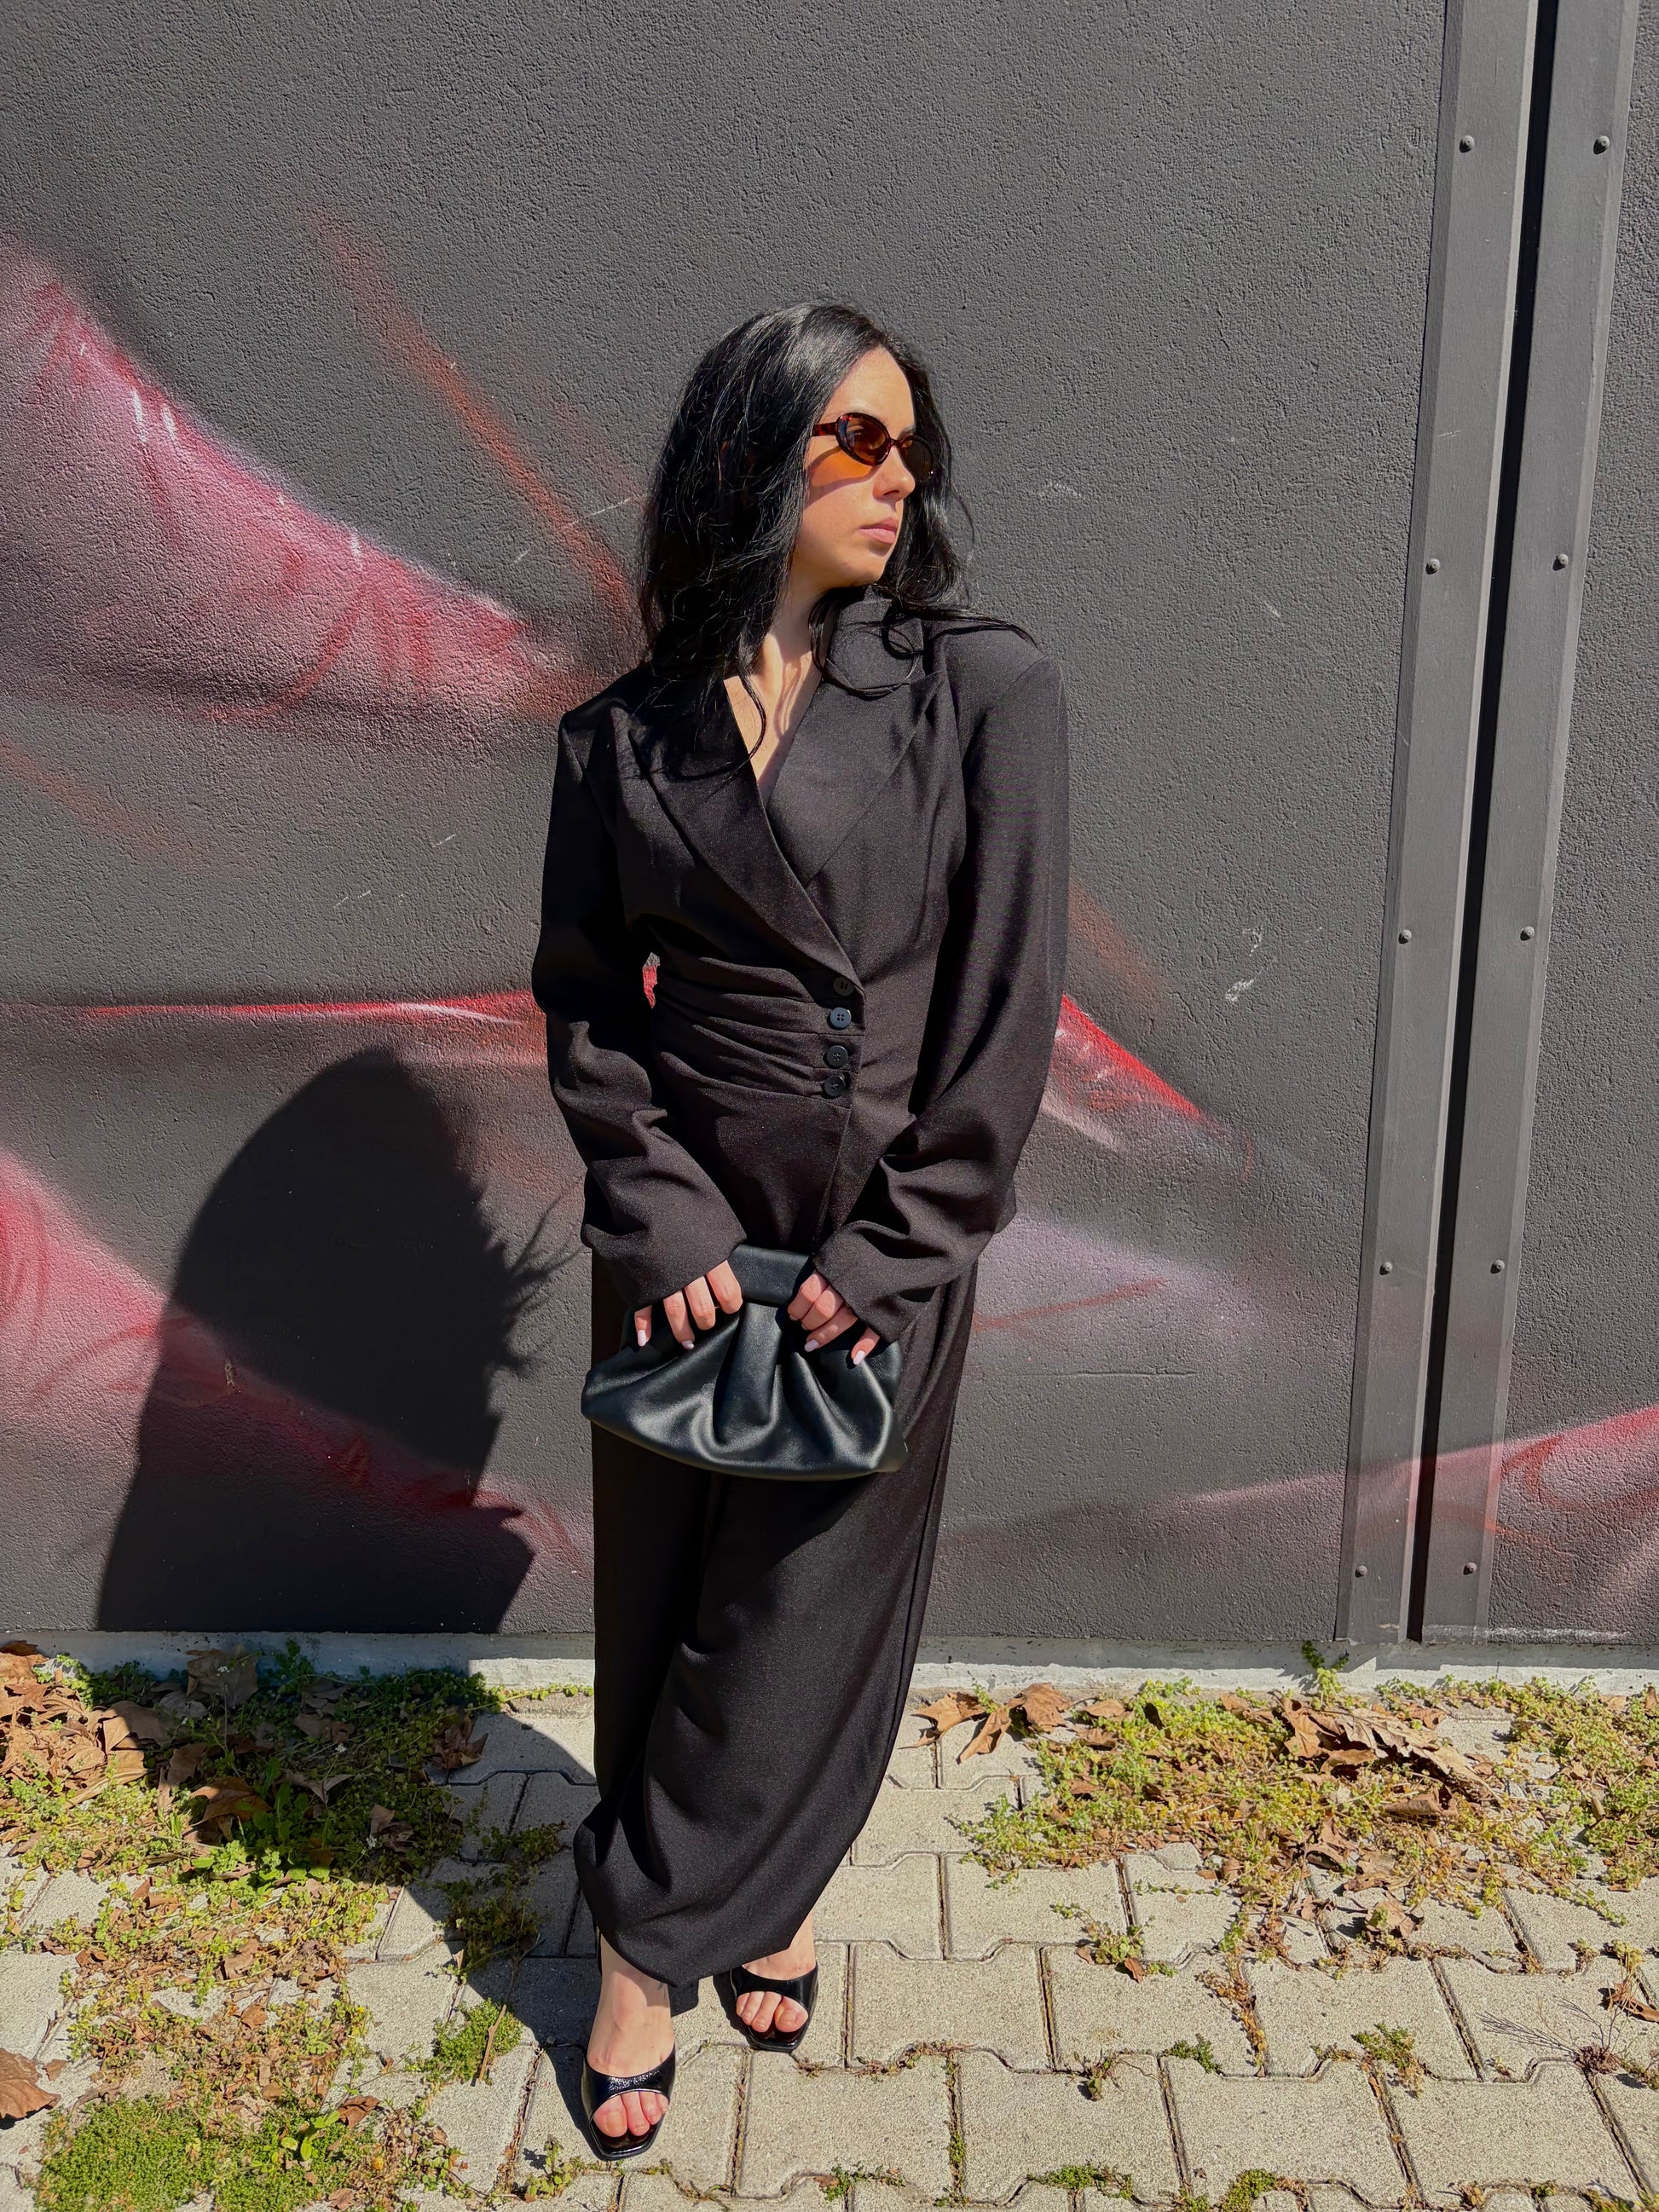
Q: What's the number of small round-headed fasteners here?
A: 10